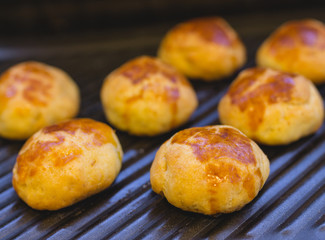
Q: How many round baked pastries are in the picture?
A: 7